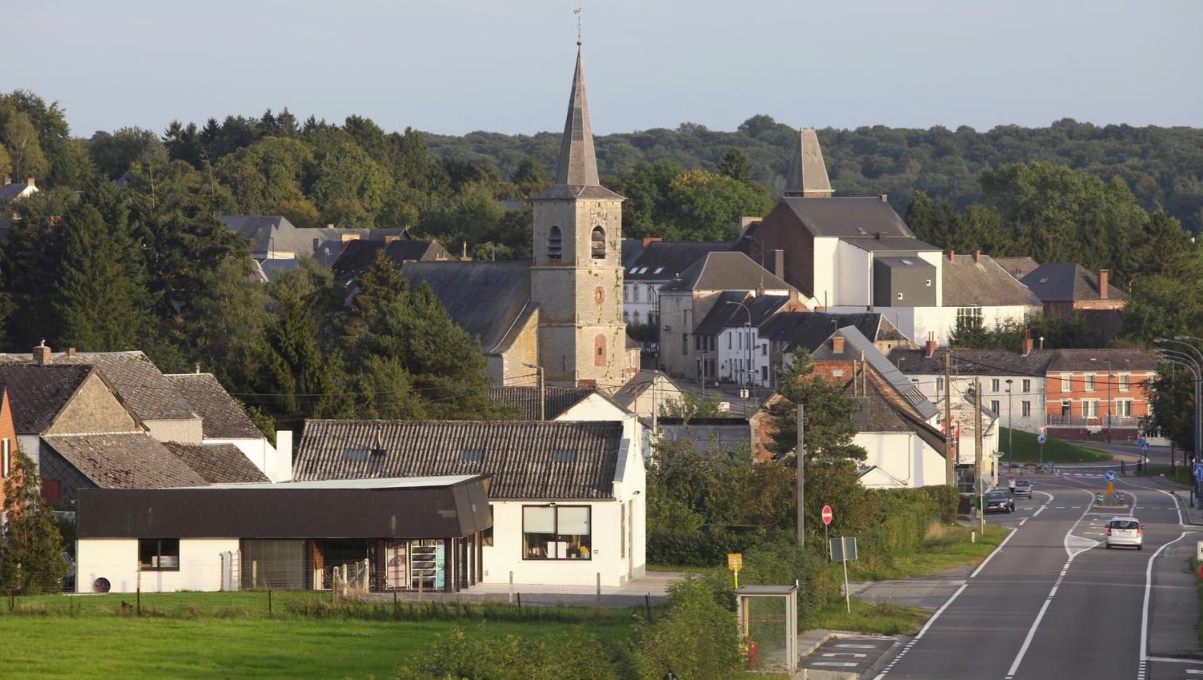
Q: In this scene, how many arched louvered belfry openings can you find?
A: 2